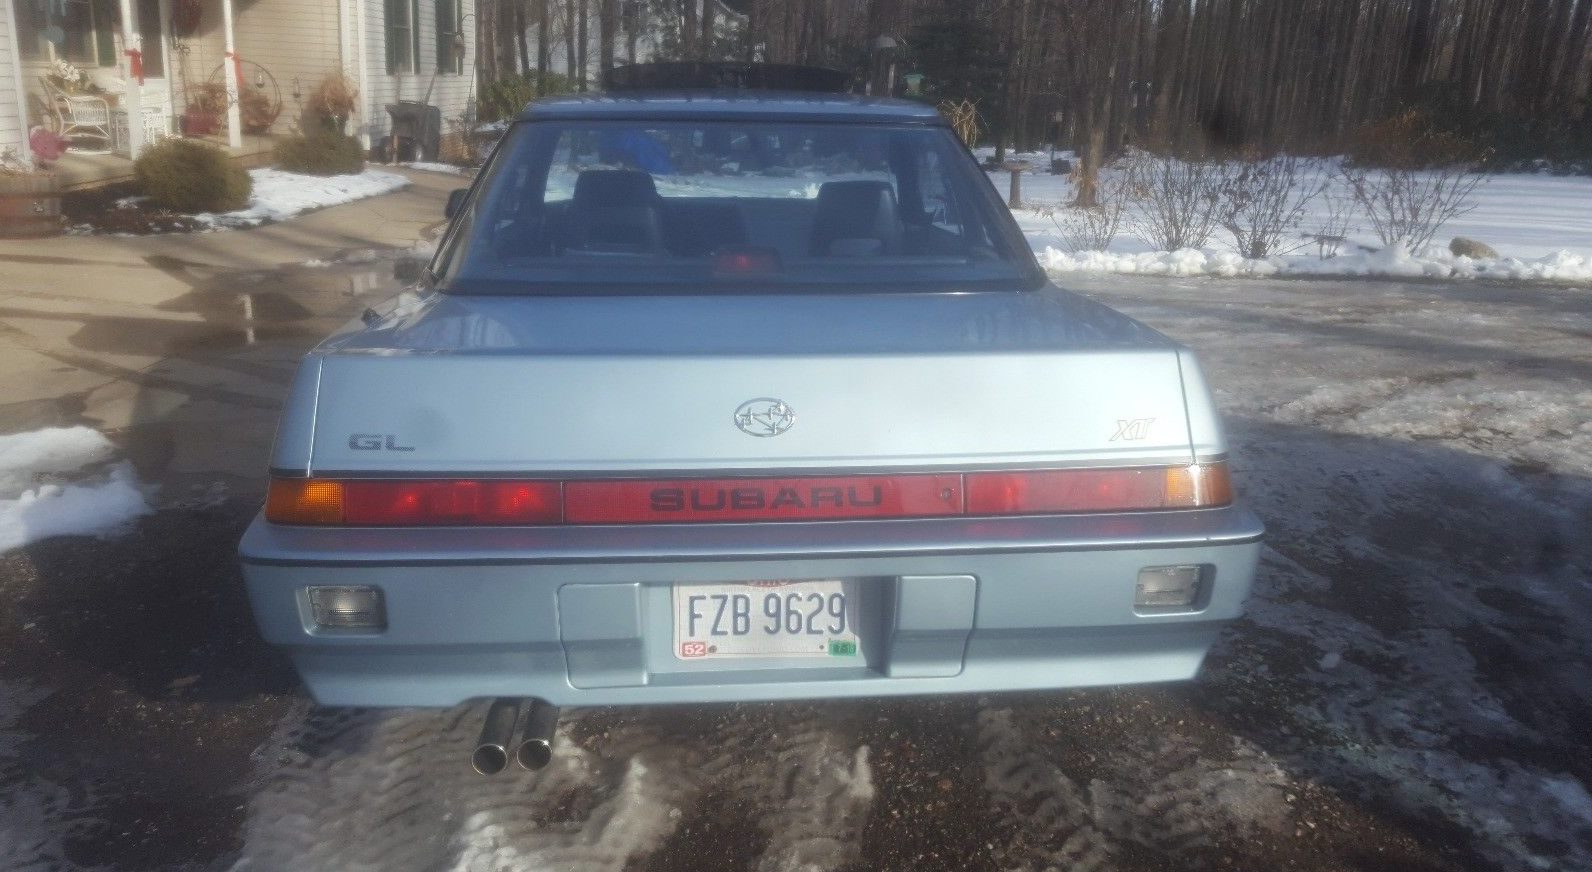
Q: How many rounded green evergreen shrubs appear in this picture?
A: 2